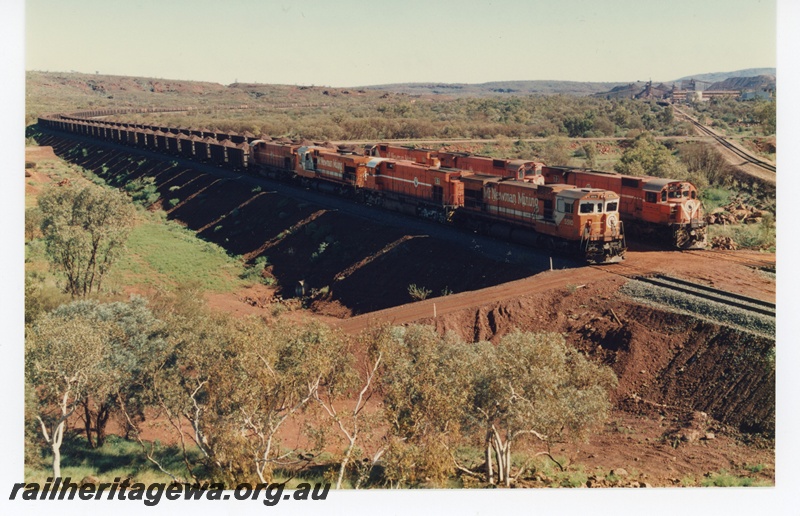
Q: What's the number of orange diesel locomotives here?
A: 7